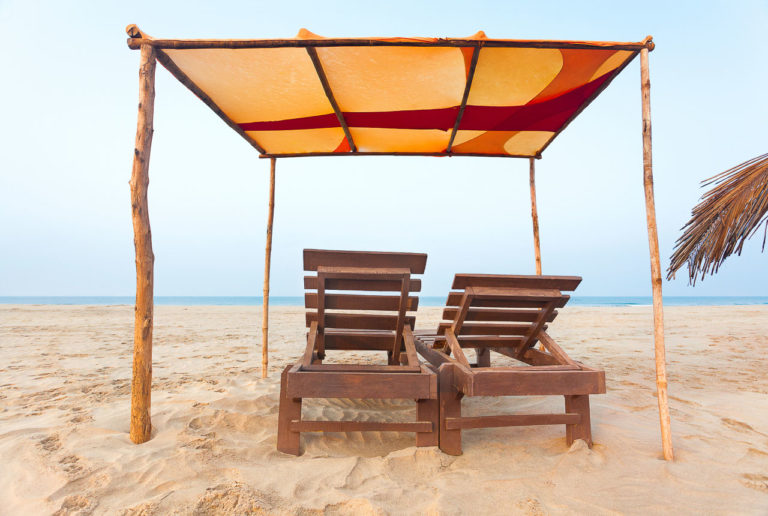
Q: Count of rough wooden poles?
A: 4